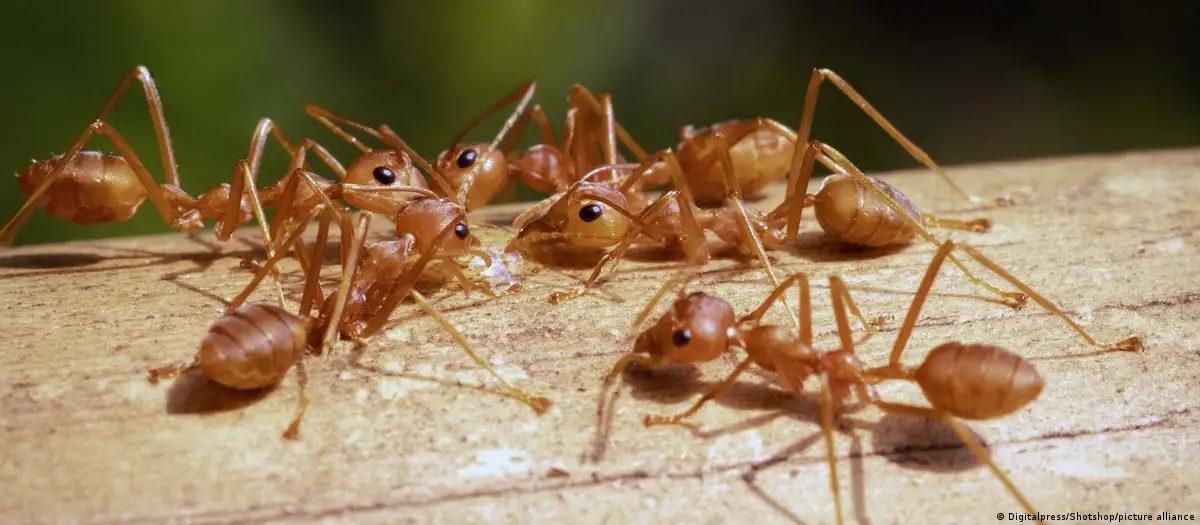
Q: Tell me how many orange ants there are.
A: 5